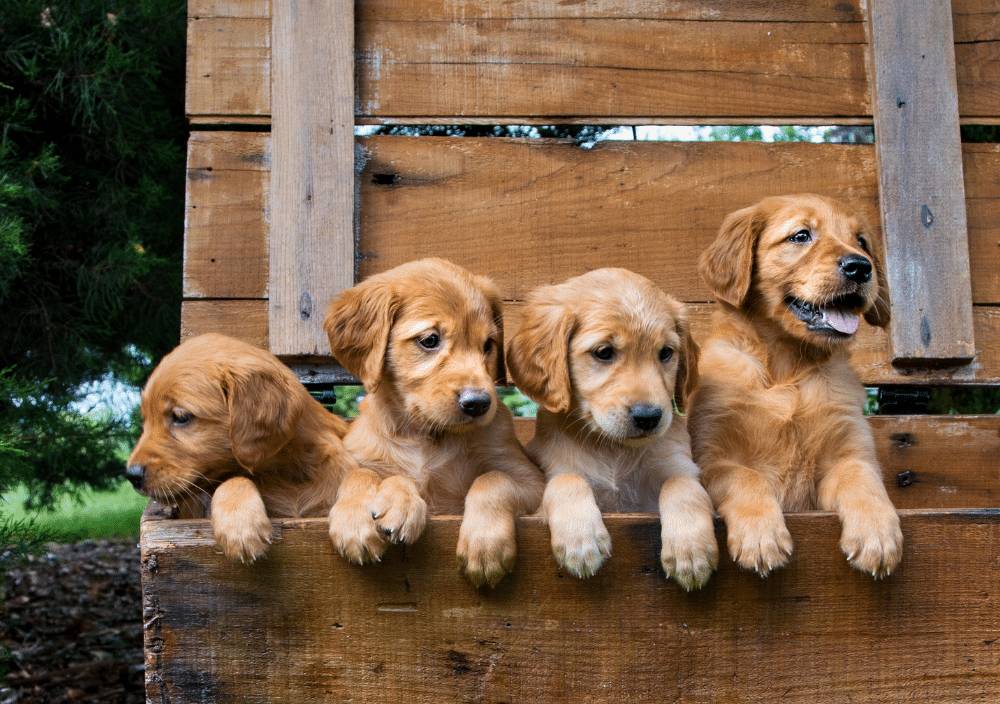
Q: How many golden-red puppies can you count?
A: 4